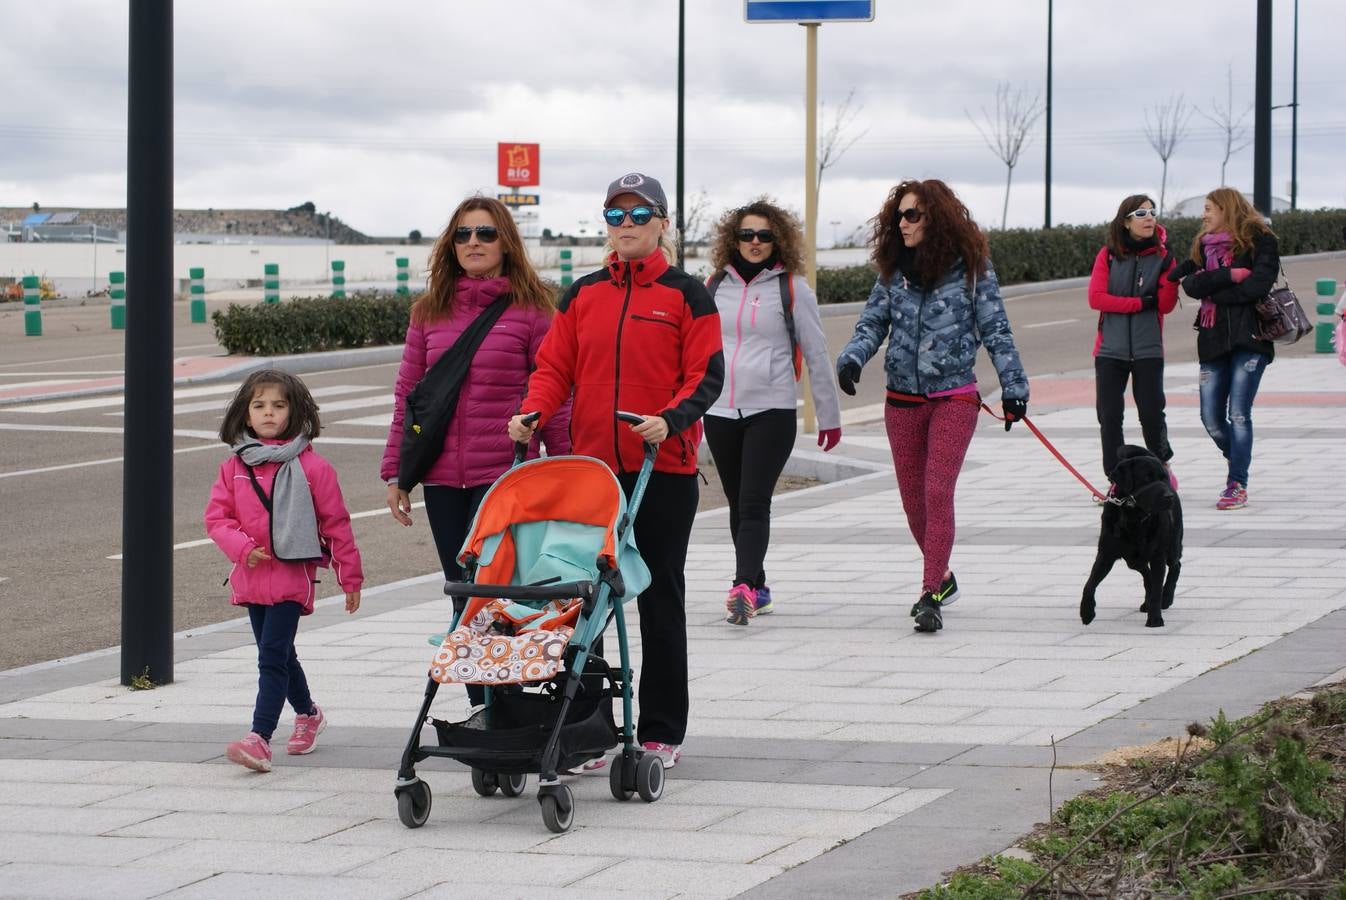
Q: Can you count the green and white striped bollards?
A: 8